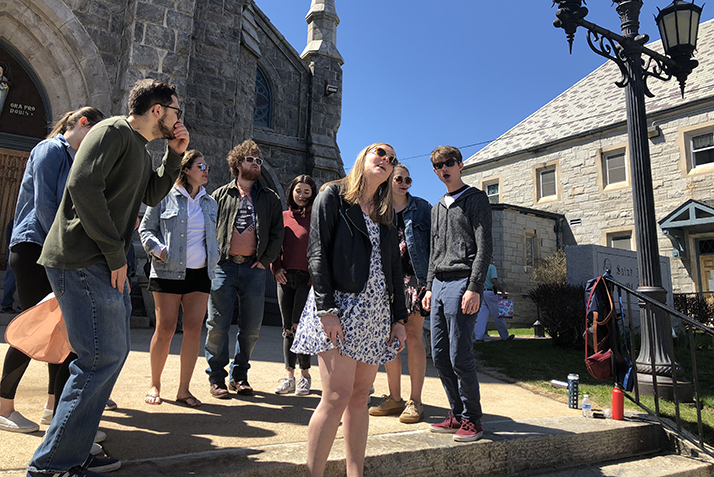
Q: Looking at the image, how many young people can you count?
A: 8